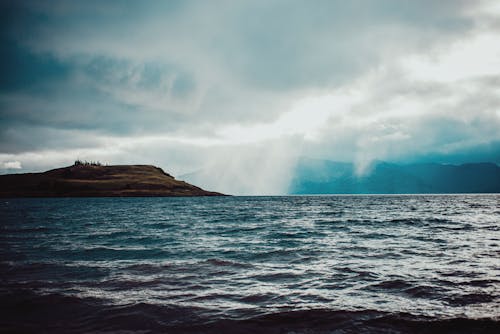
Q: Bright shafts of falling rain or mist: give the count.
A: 2